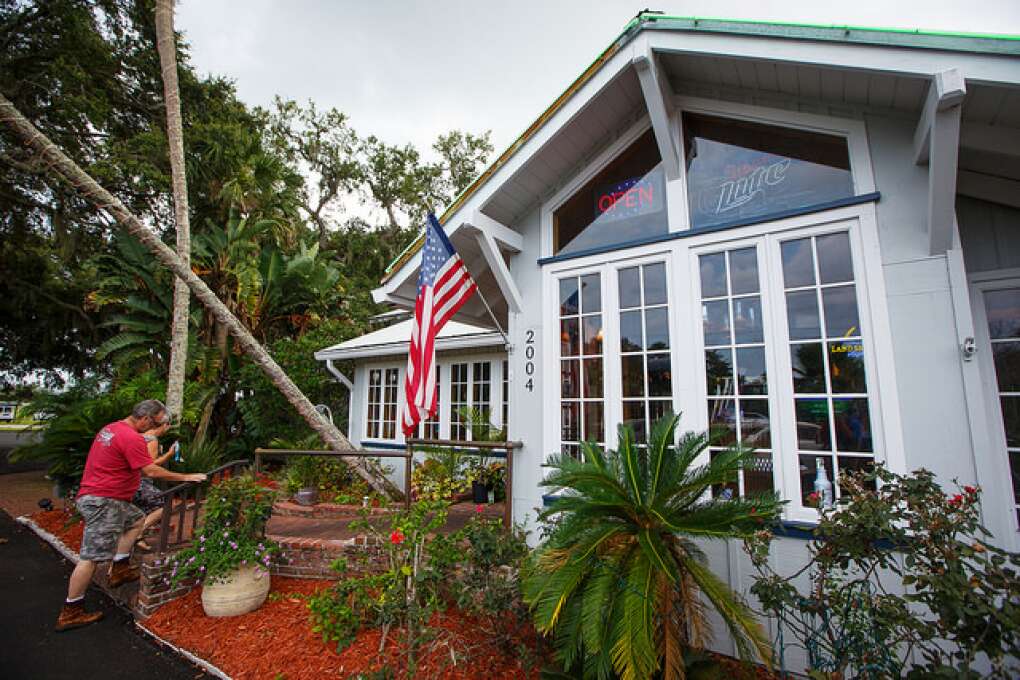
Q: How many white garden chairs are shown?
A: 0